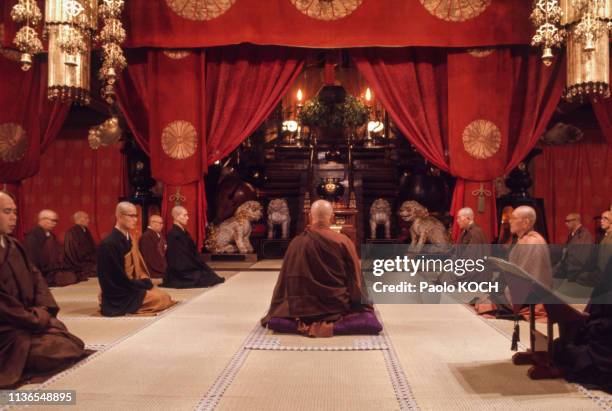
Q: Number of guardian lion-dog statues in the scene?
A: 4